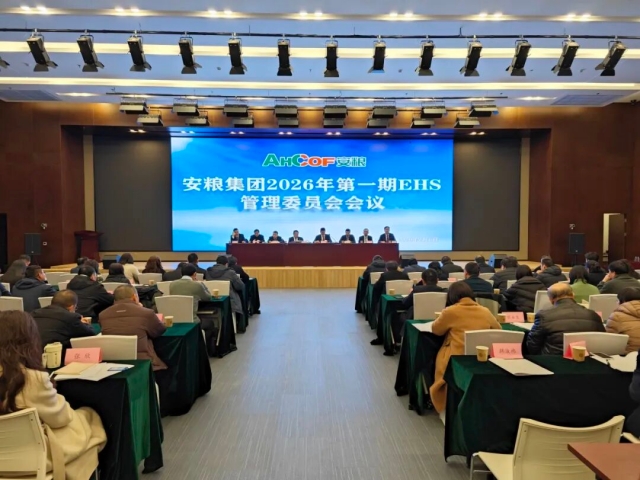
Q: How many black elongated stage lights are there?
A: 13